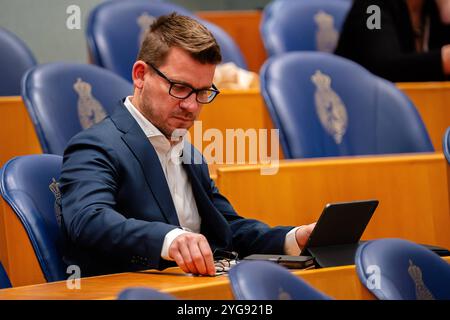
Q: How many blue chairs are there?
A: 11